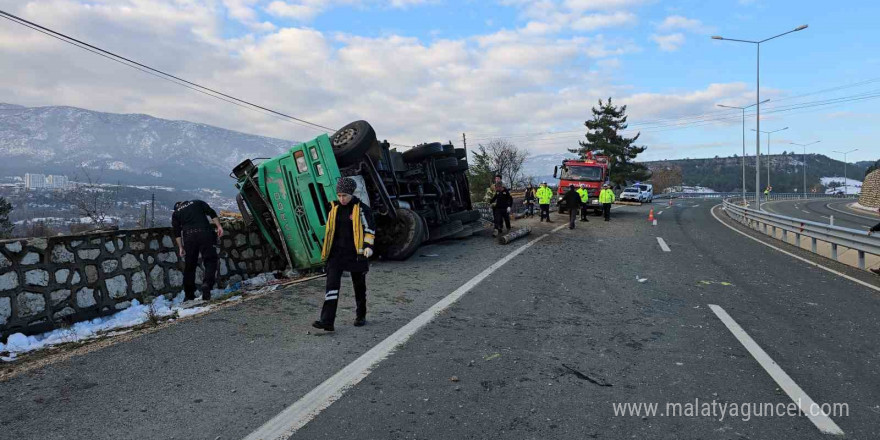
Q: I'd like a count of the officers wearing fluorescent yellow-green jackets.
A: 3